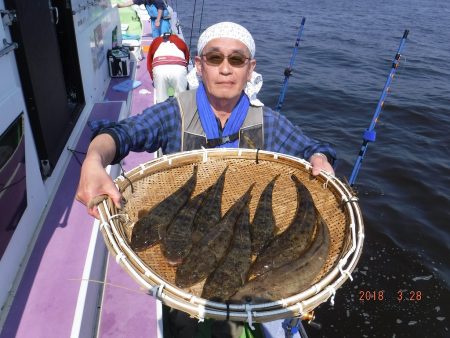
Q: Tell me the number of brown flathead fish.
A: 8